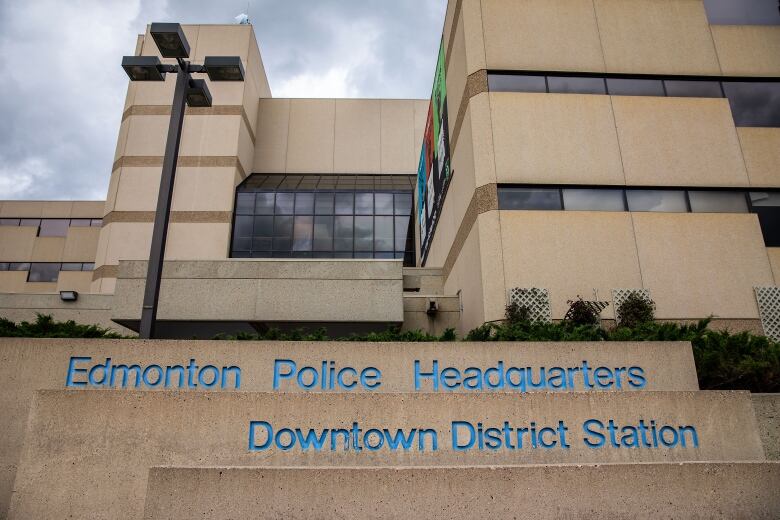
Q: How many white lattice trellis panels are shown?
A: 3